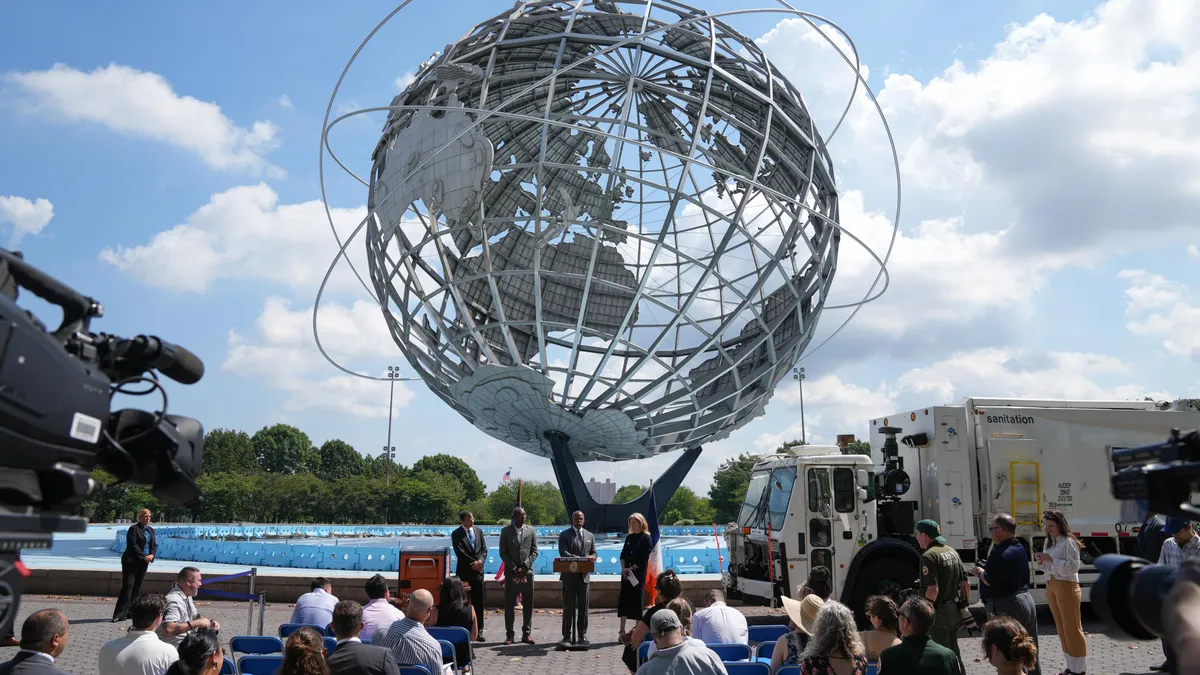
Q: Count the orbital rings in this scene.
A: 3